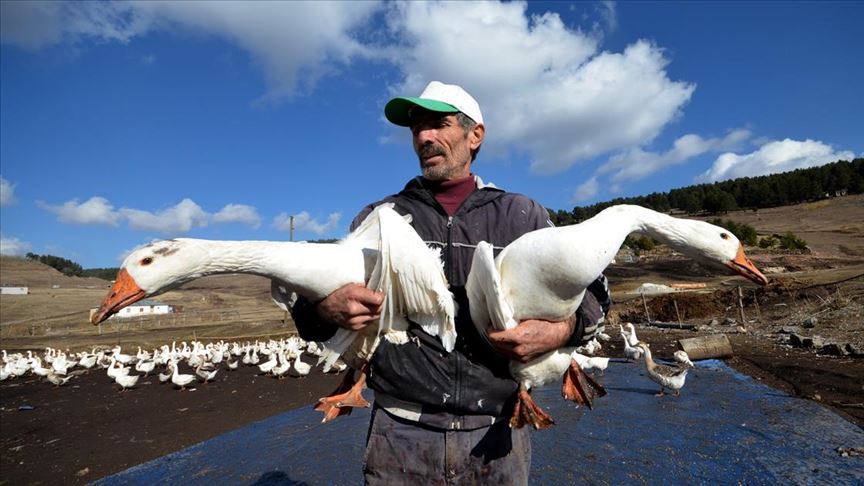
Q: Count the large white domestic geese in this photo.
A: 2